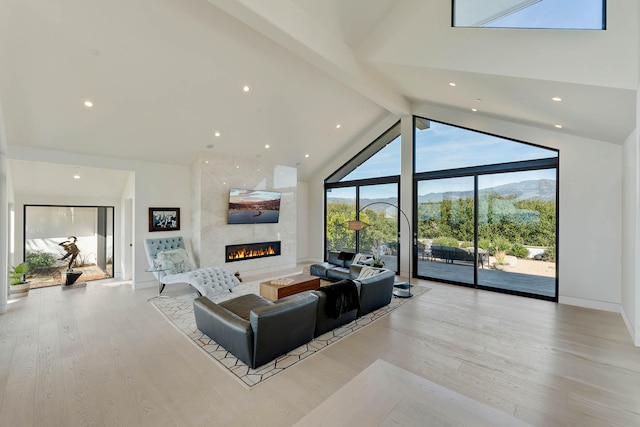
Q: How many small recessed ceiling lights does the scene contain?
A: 11